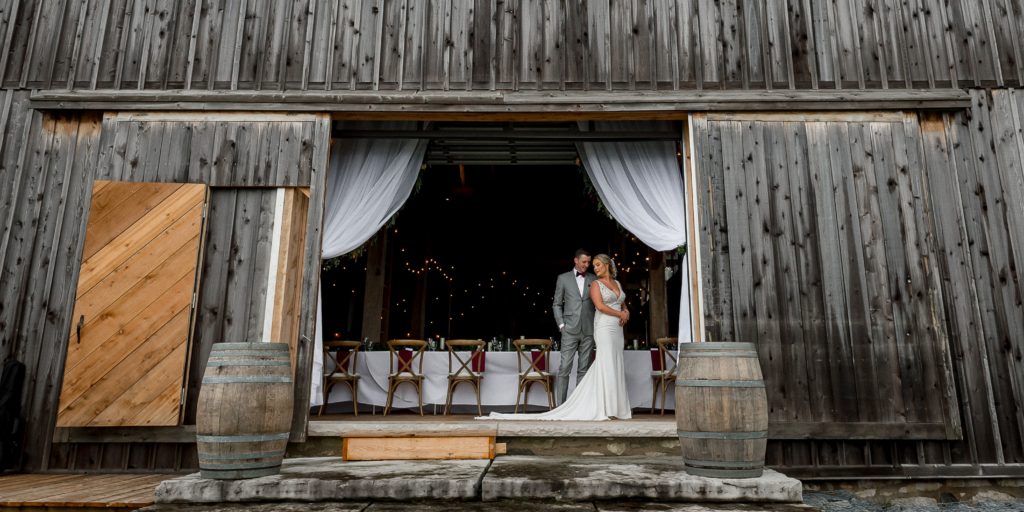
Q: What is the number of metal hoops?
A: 14